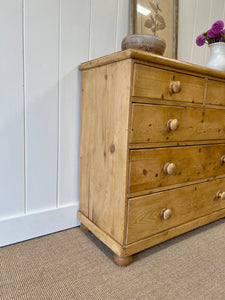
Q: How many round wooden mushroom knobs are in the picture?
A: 6